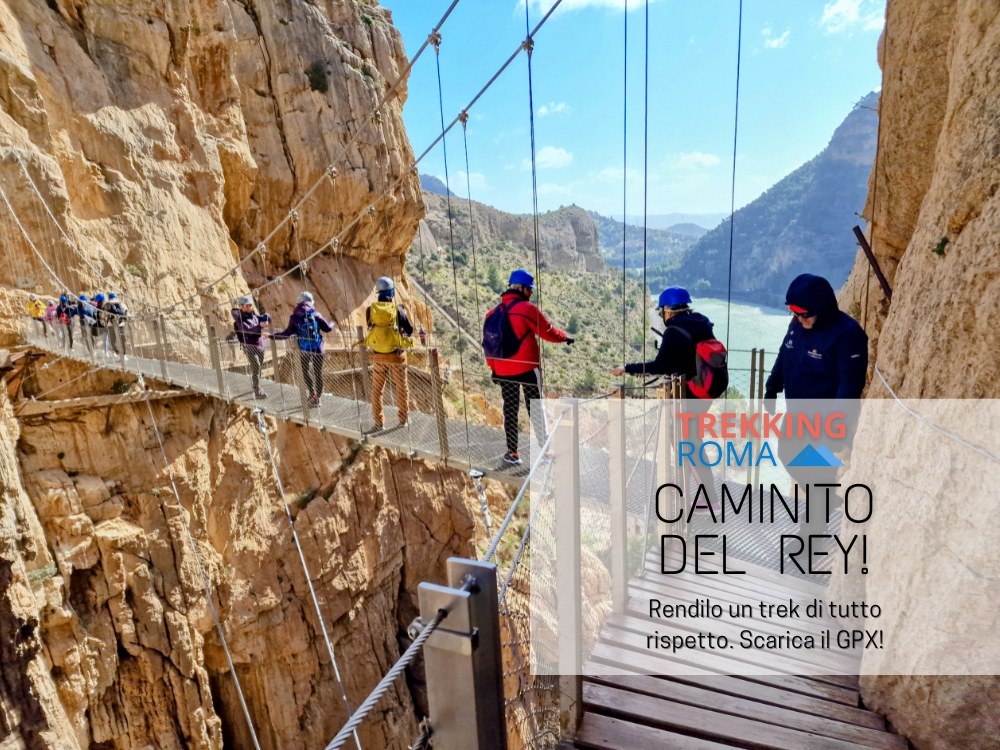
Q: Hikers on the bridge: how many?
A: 12